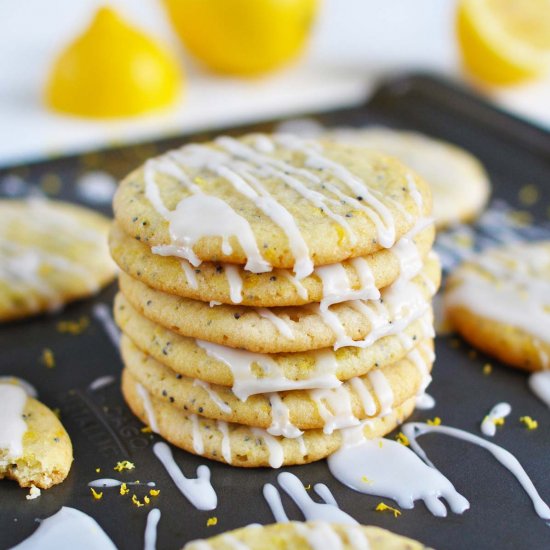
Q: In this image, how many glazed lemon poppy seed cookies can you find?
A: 11